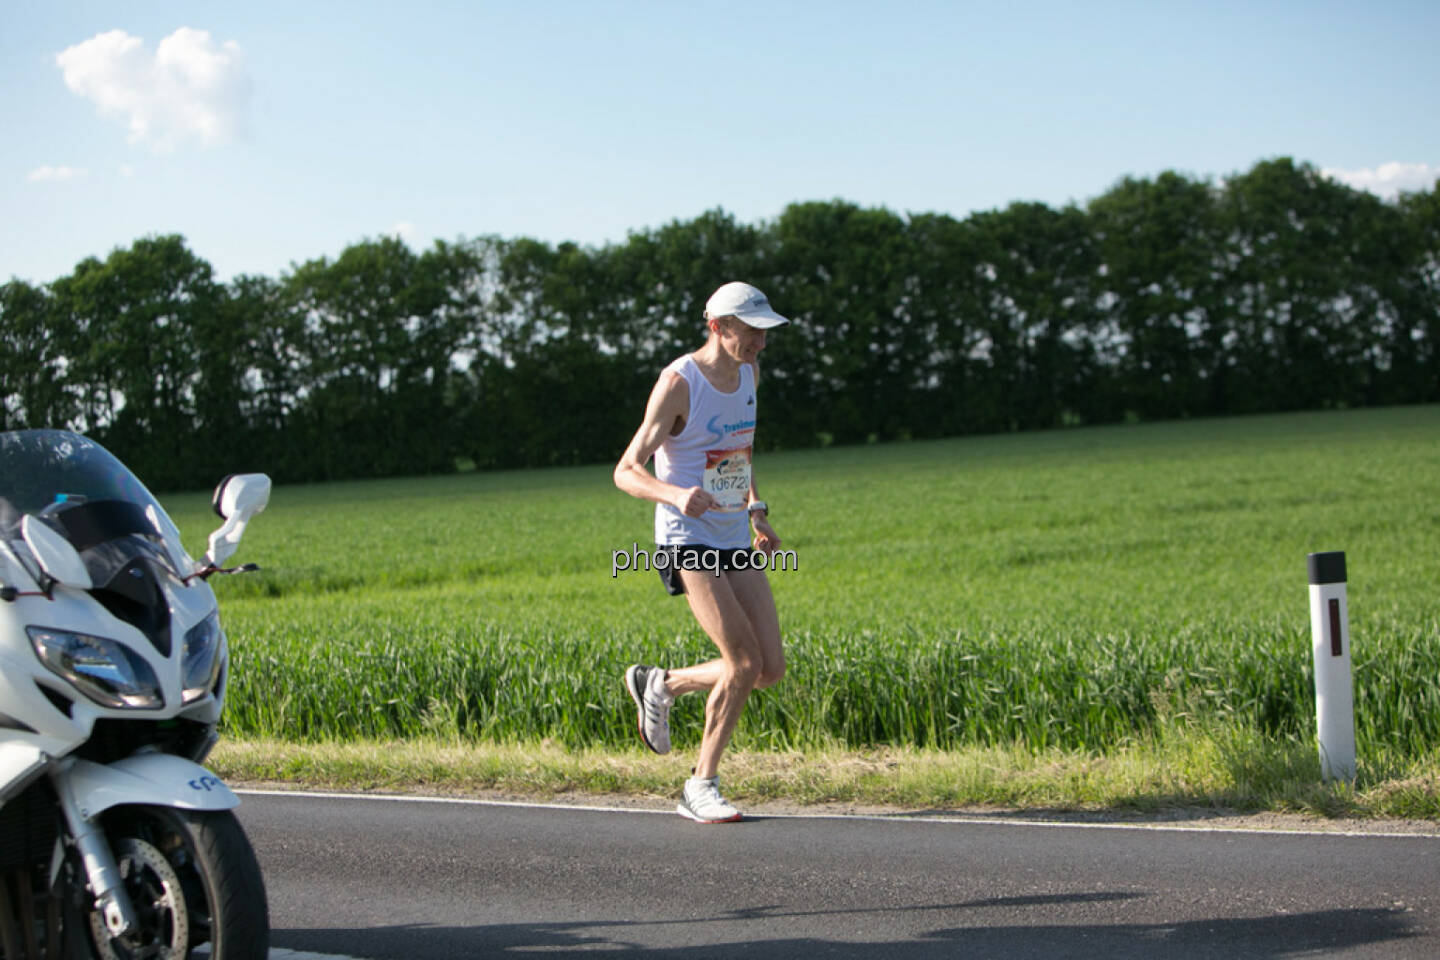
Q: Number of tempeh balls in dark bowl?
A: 0